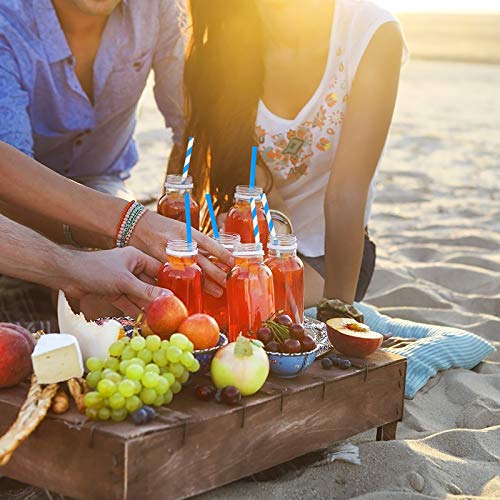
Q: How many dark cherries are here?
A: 8